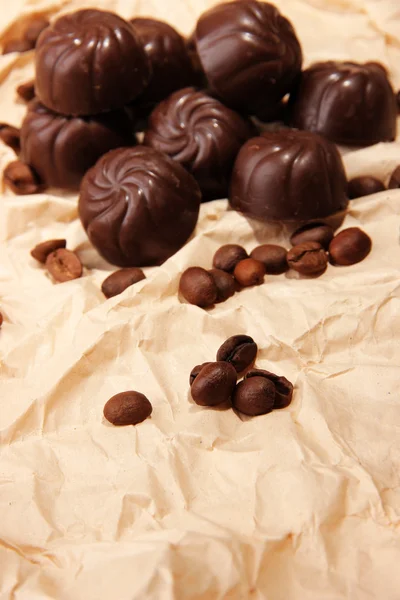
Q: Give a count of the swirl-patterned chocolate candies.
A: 8